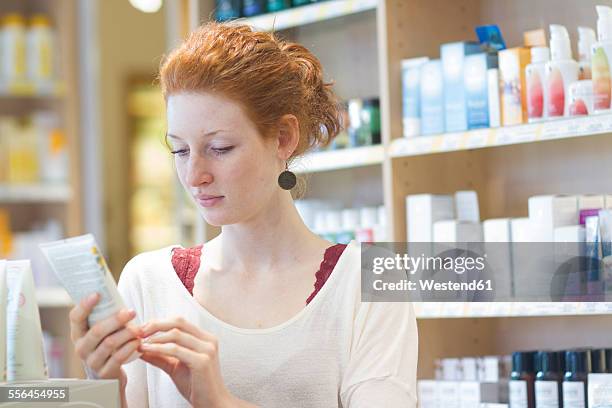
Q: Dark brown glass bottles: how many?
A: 3